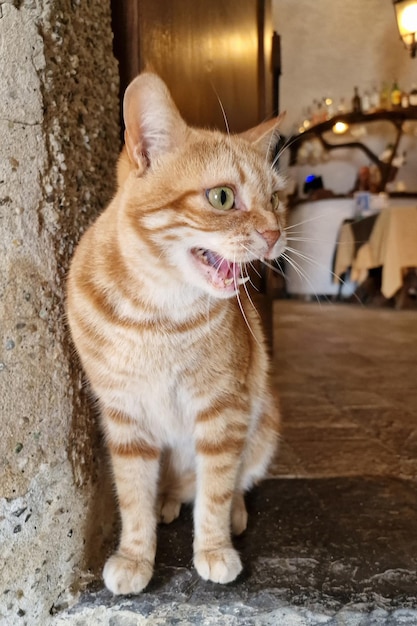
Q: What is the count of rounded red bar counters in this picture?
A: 0